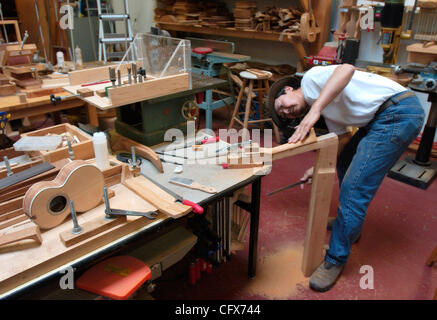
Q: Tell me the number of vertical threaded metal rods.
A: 5